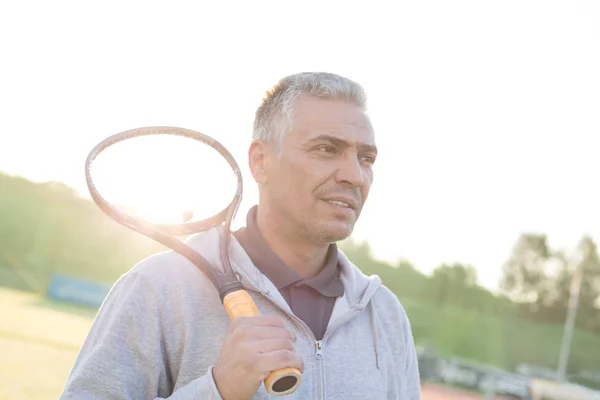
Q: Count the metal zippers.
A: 1